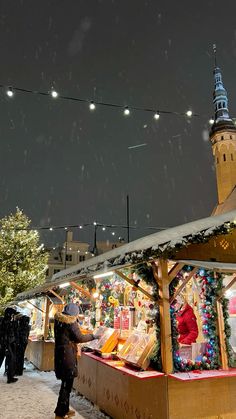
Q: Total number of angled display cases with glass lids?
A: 2